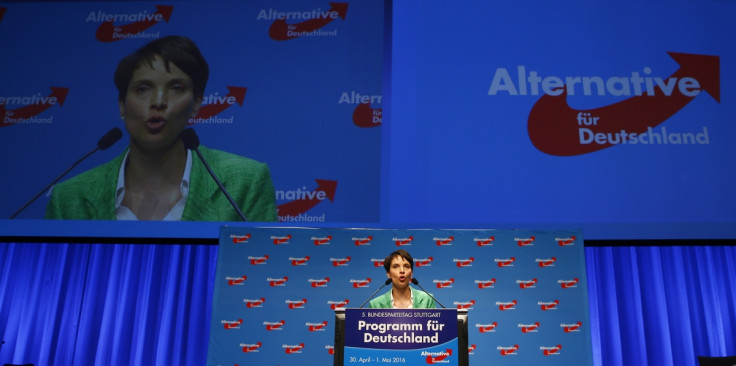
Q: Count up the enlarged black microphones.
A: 2